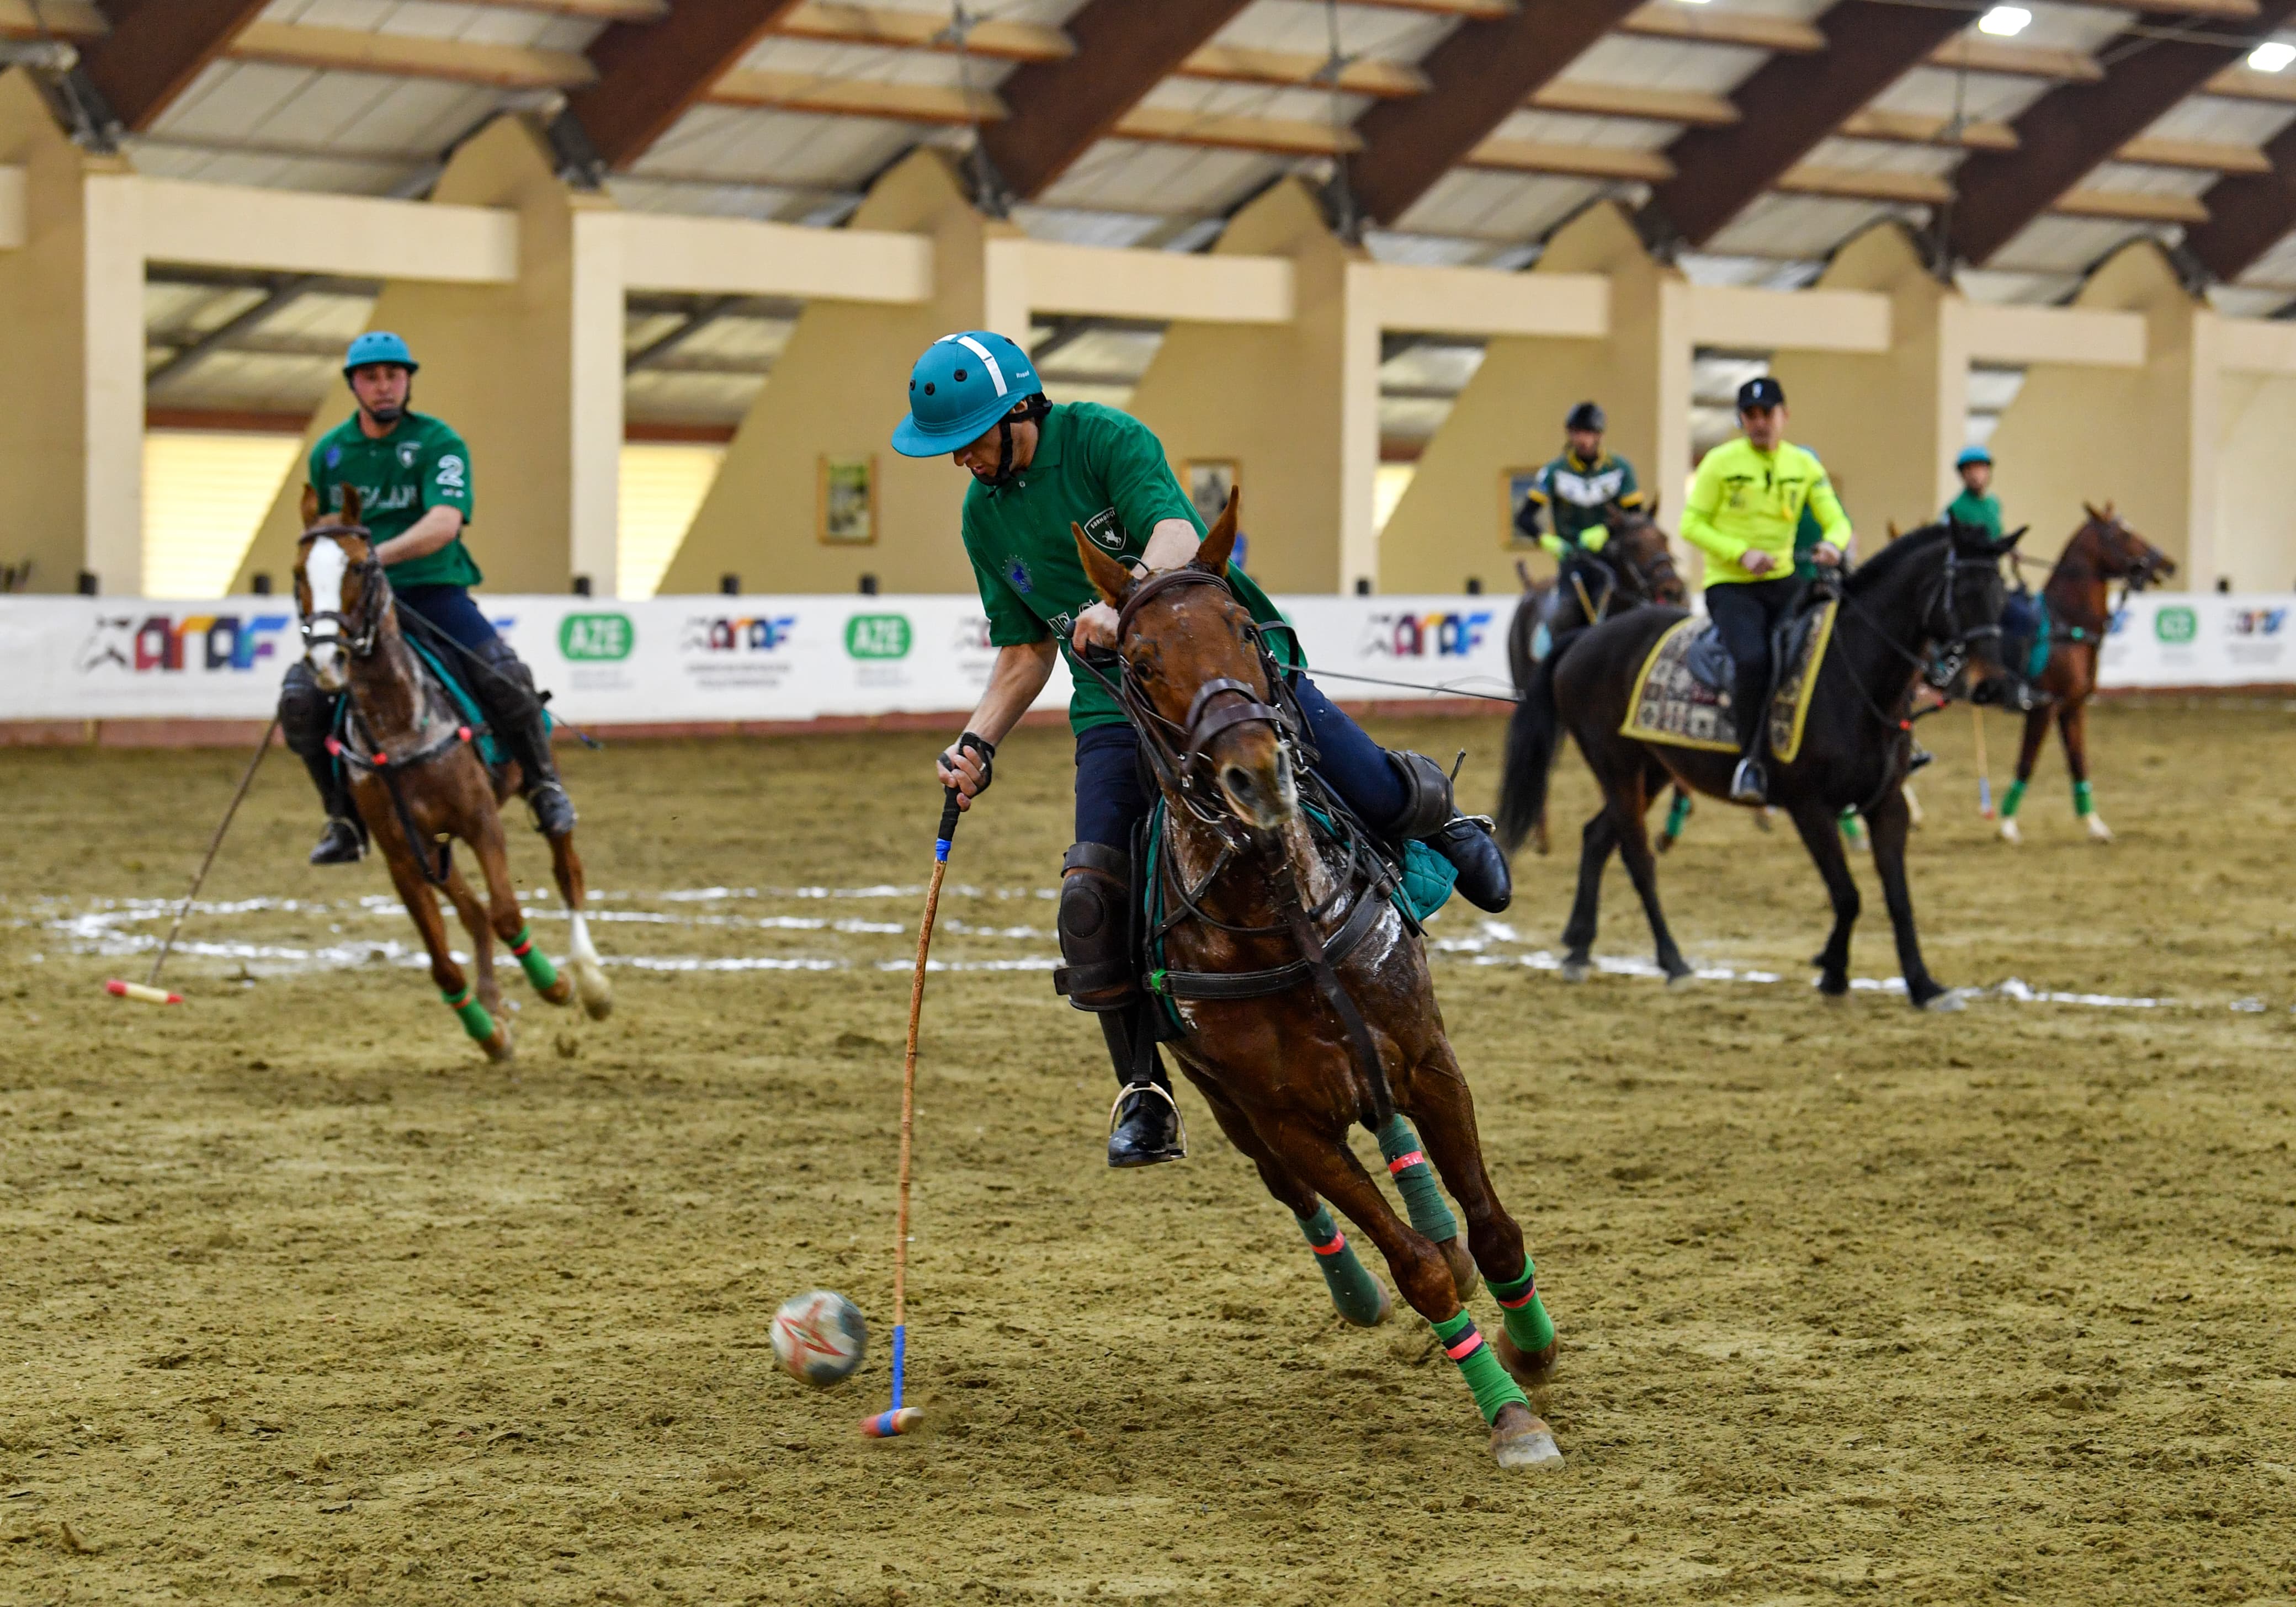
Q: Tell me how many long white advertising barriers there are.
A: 1